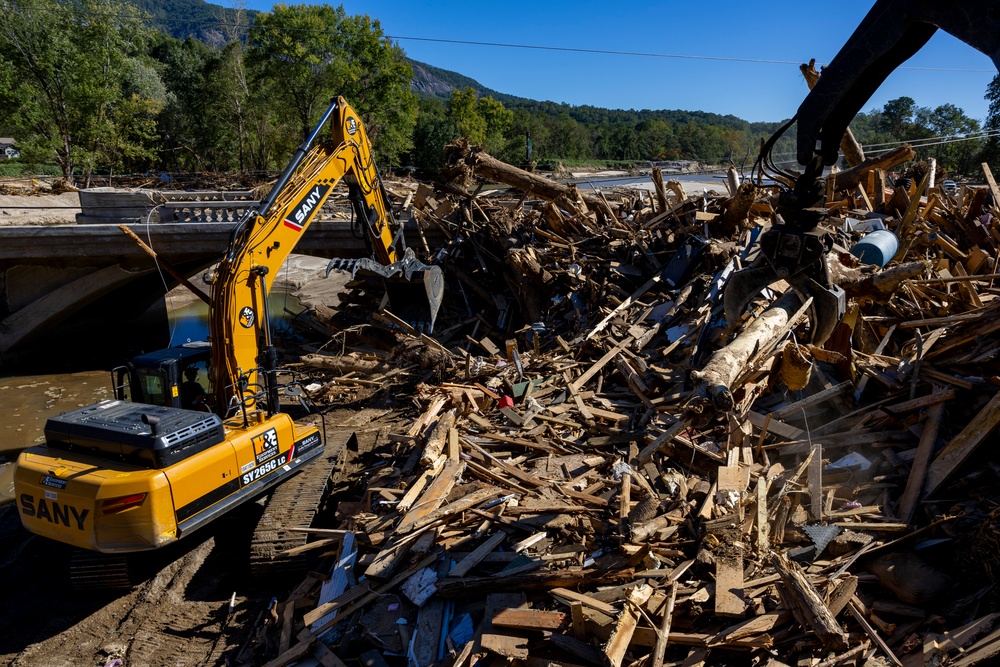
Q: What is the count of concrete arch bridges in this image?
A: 1